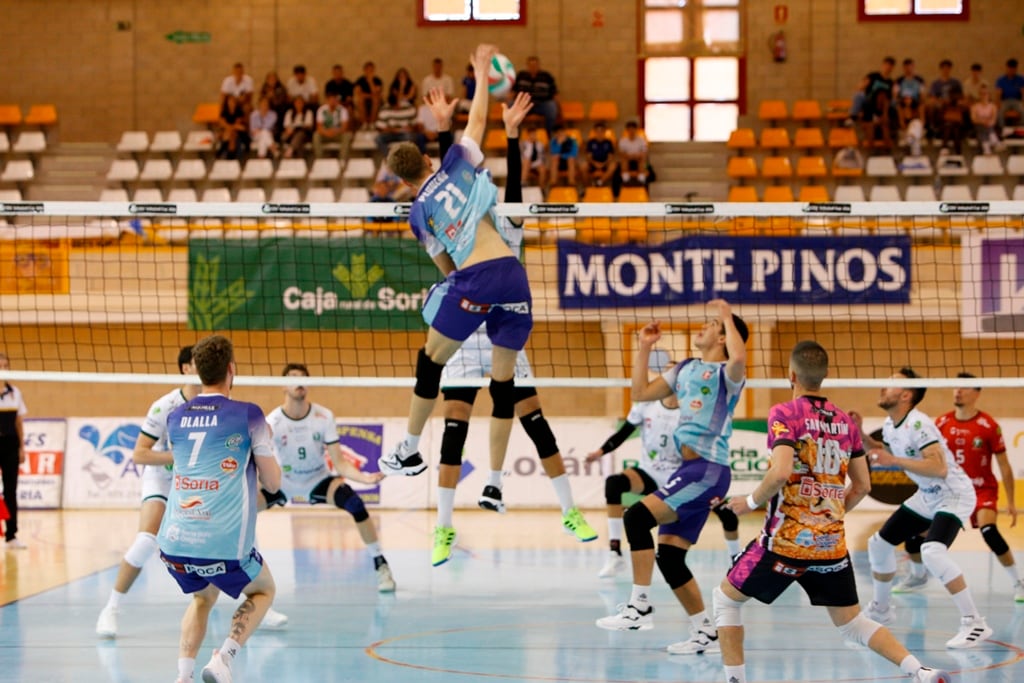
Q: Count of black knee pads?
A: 11